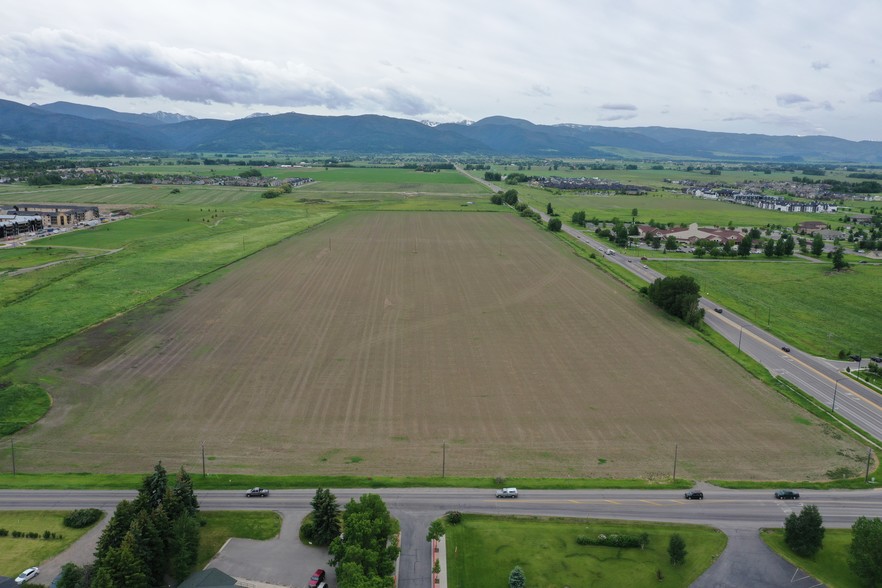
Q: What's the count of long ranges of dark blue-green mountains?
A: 1